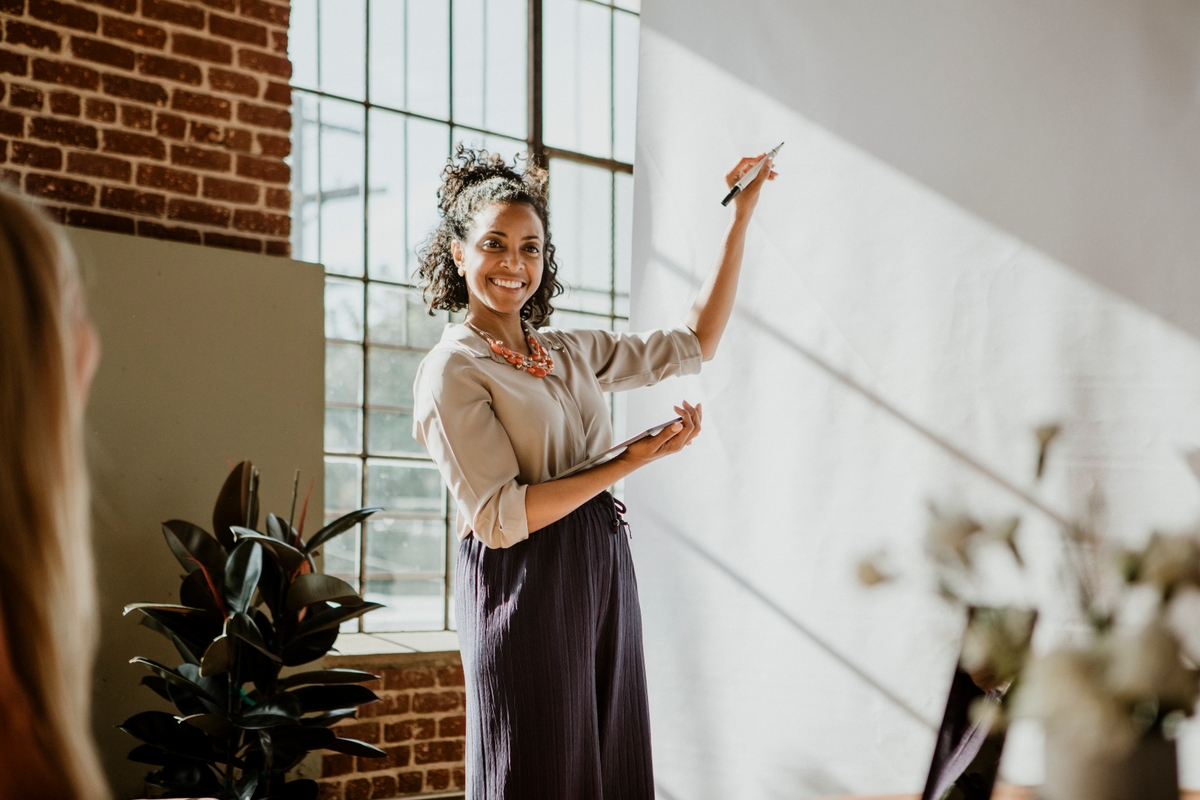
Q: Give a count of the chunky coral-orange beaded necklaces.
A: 1